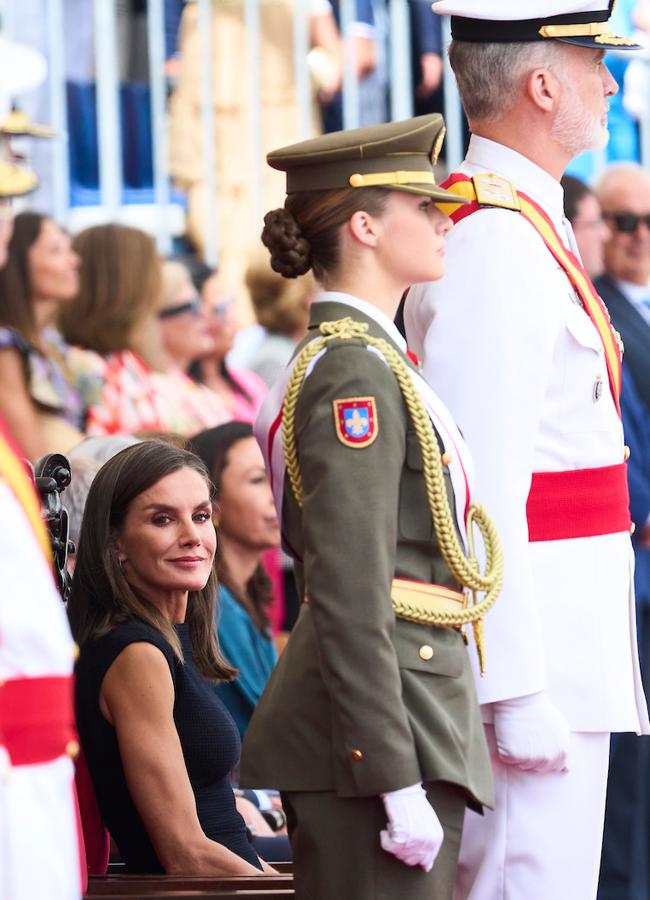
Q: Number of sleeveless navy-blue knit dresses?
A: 1